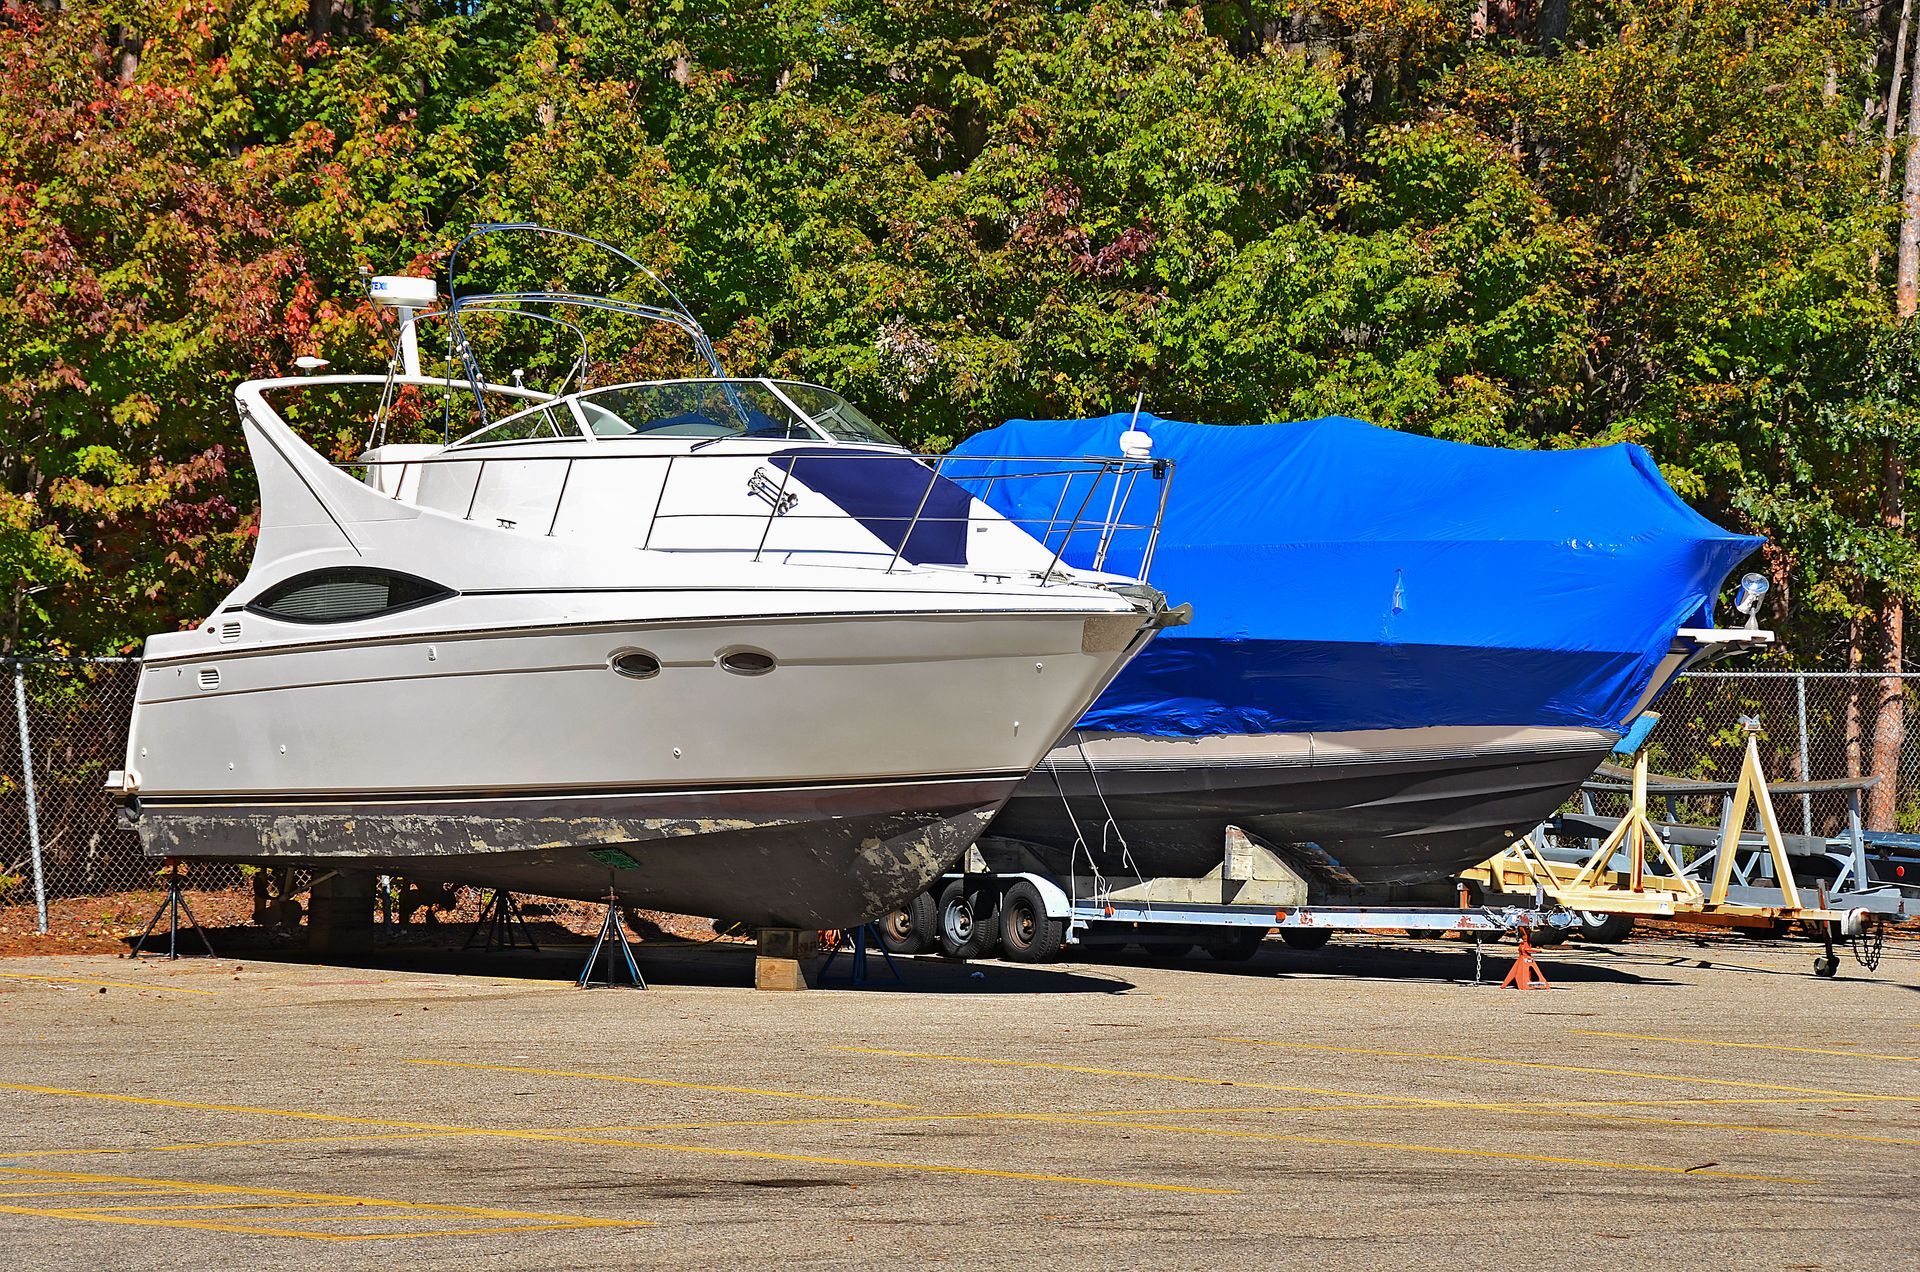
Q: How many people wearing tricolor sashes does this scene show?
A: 0